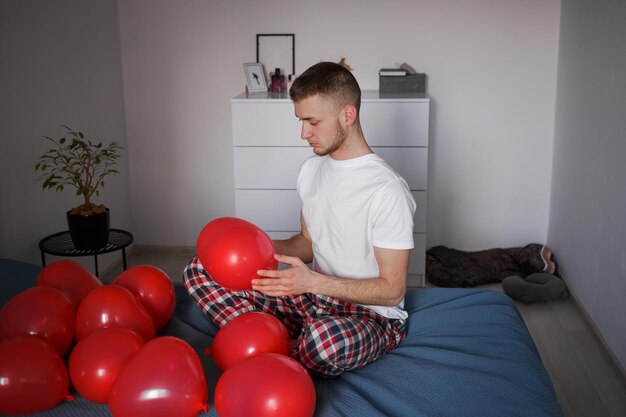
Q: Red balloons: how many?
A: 10